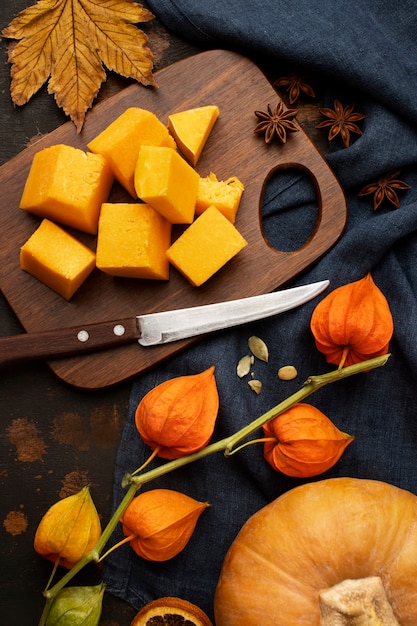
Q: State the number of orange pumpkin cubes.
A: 8